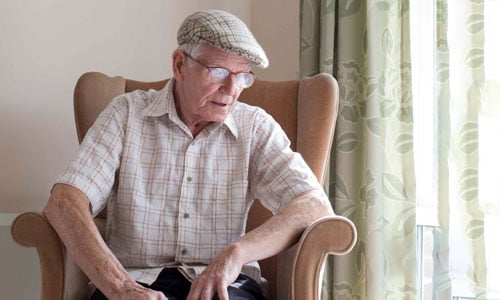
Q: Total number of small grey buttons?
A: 3